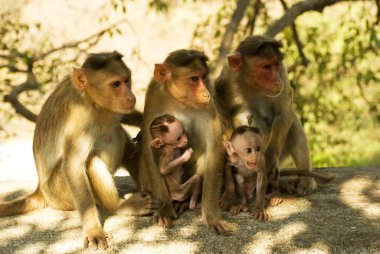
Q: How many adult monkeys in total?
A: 3